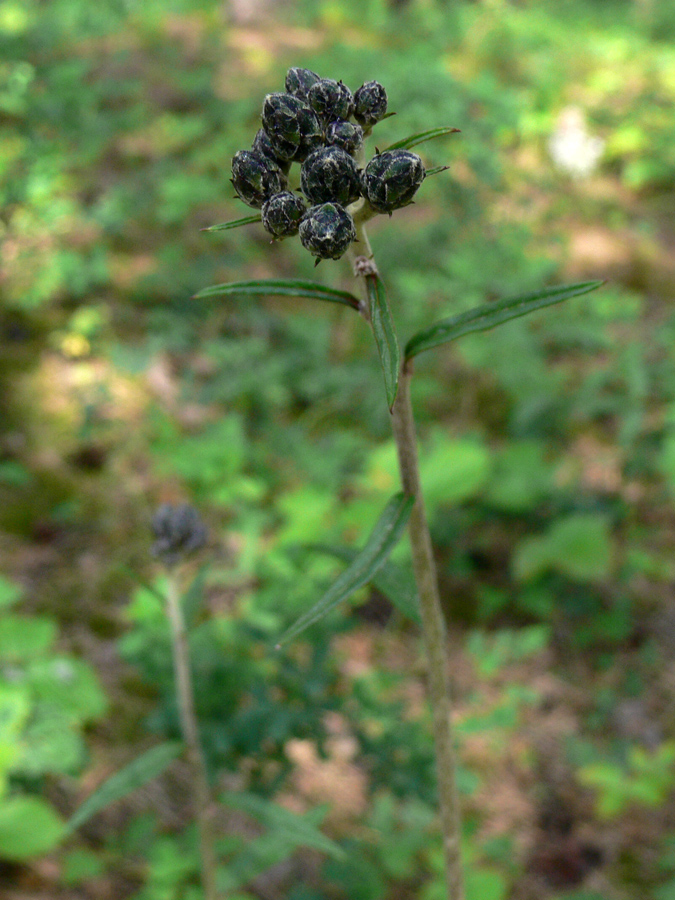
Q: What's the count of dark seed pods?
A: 11